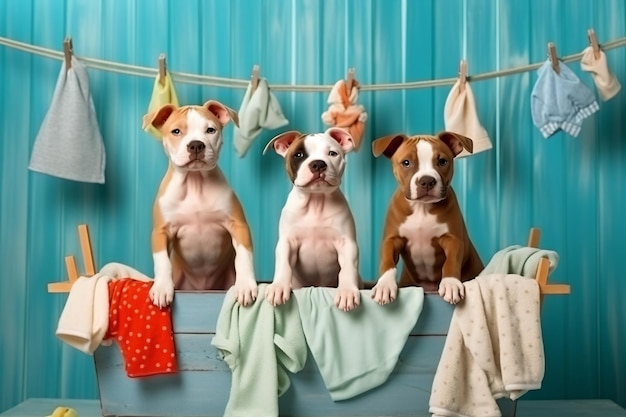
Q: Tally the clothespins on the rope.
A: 7